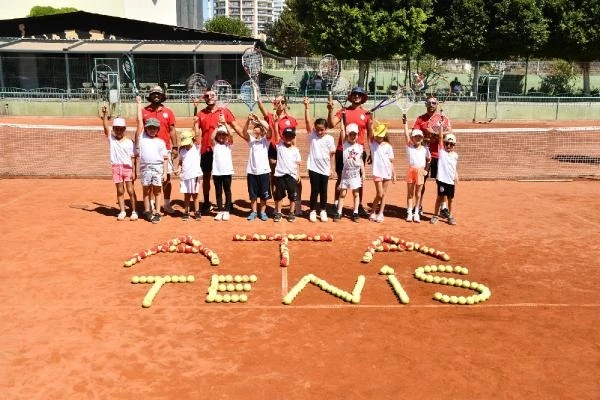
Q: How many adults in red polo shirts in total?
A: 5